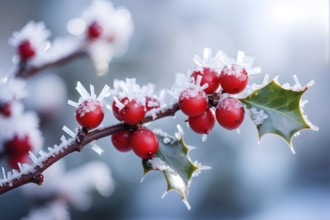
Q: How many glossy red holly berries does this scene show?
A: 11